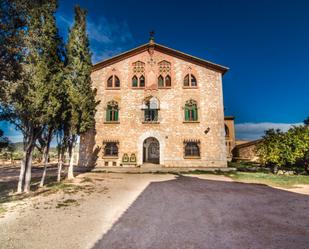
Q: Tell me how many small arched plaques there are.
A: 2